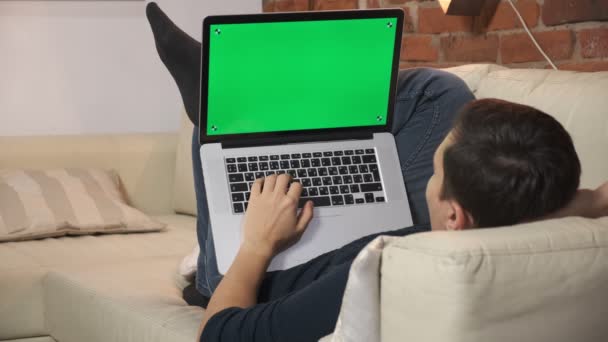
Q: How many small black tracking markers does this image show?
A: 4